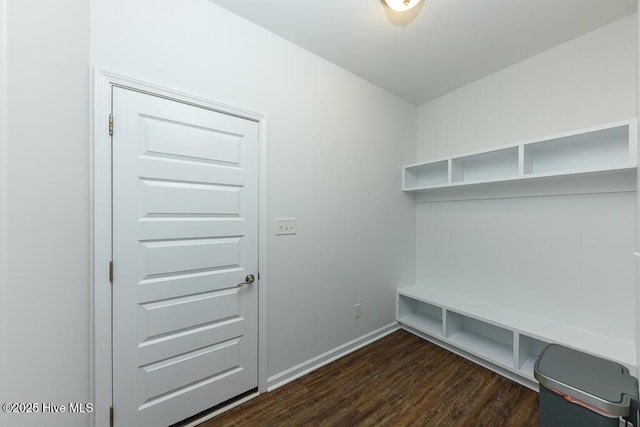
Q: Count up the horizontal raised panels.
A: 5